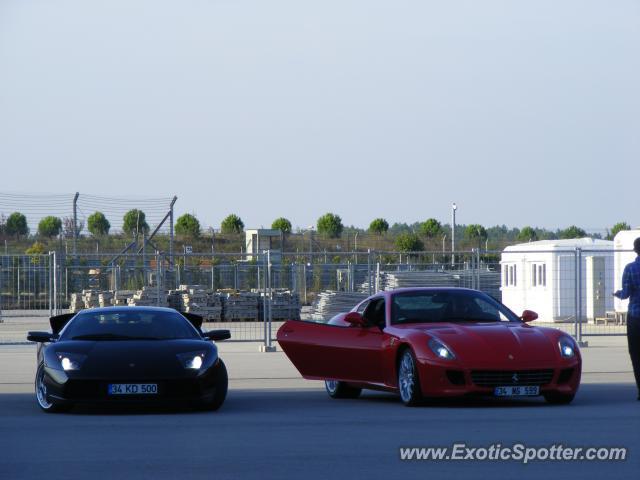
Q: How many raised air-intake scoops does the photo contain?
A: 2